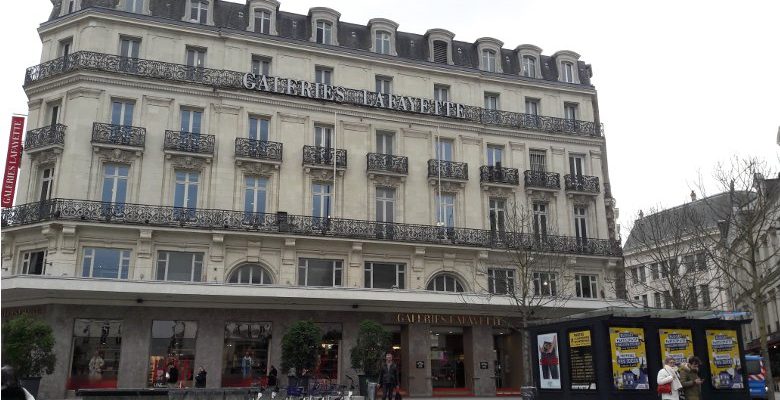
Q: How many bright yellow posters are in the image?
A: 3